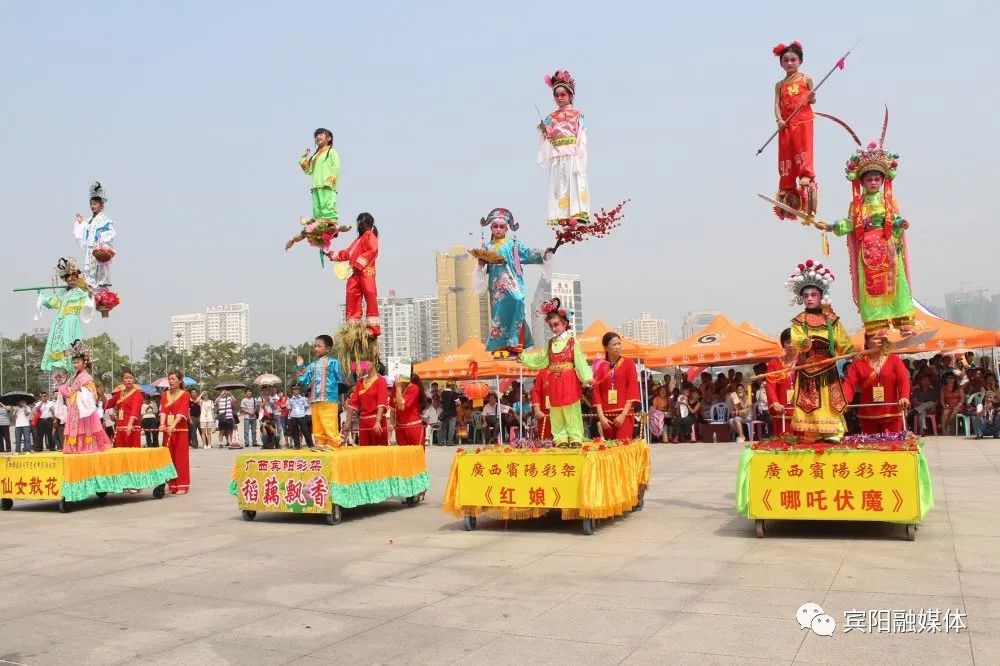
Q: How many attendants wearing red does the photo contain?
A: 8